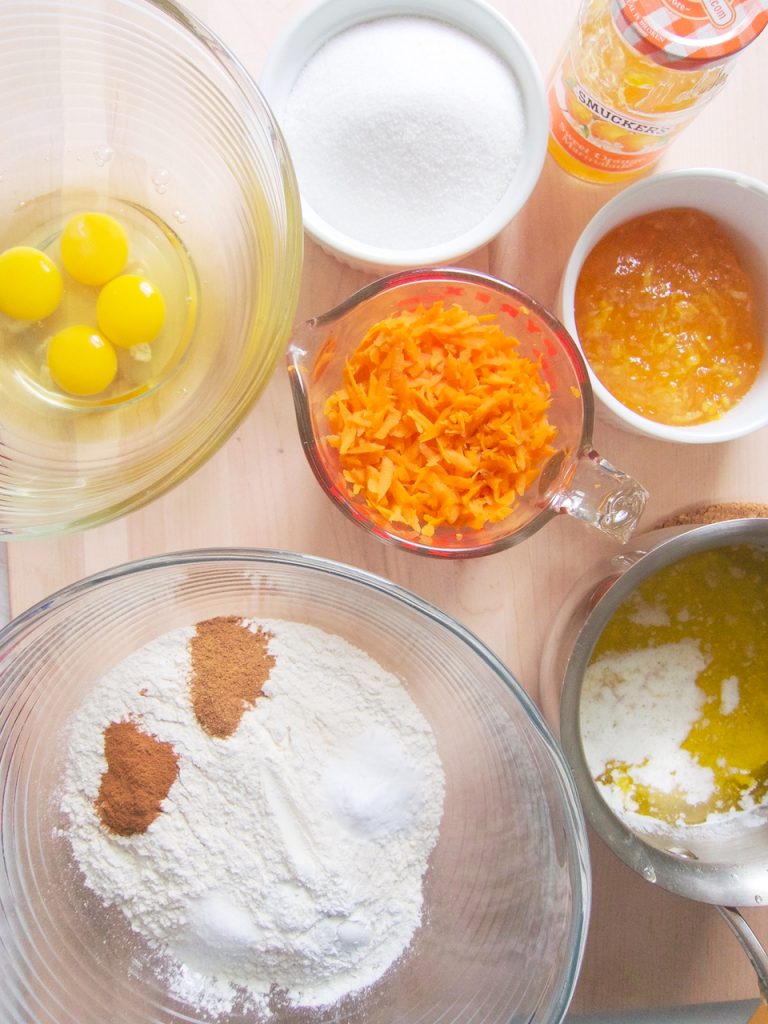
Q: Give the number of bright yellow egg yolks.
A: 4